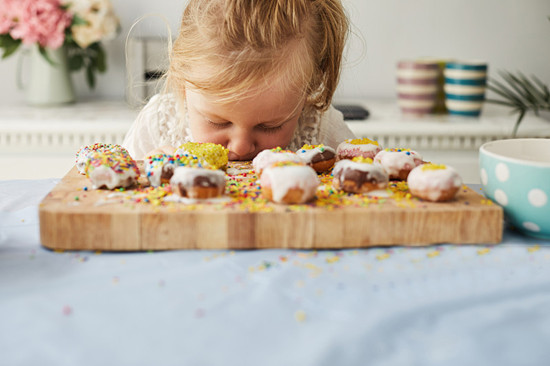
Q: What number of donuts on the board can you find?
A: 12